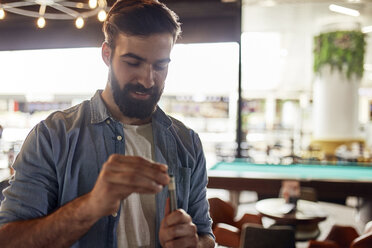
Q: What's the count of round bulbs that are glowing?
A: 5